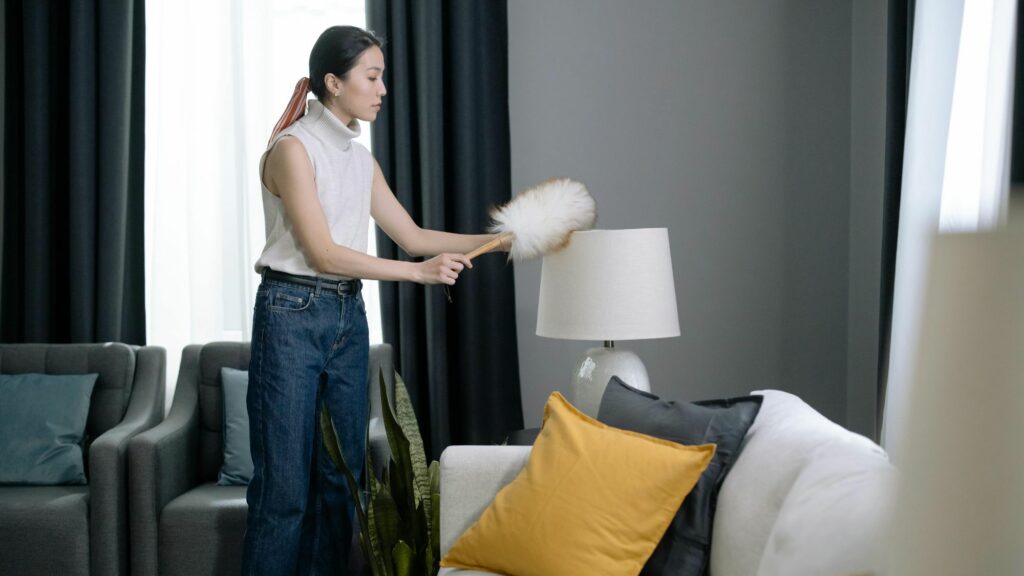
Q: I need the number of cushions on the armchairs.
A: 2